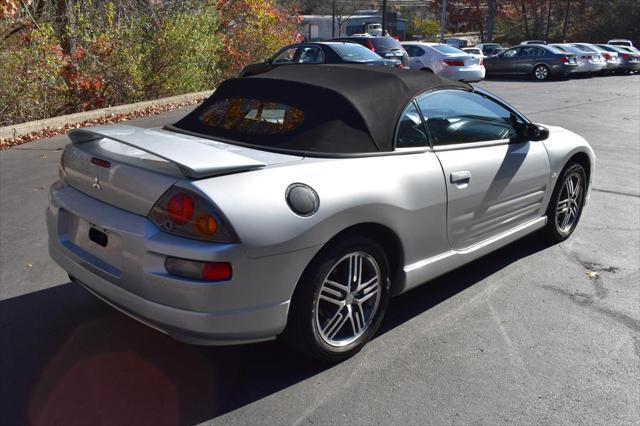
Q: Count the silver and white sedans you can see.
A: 3